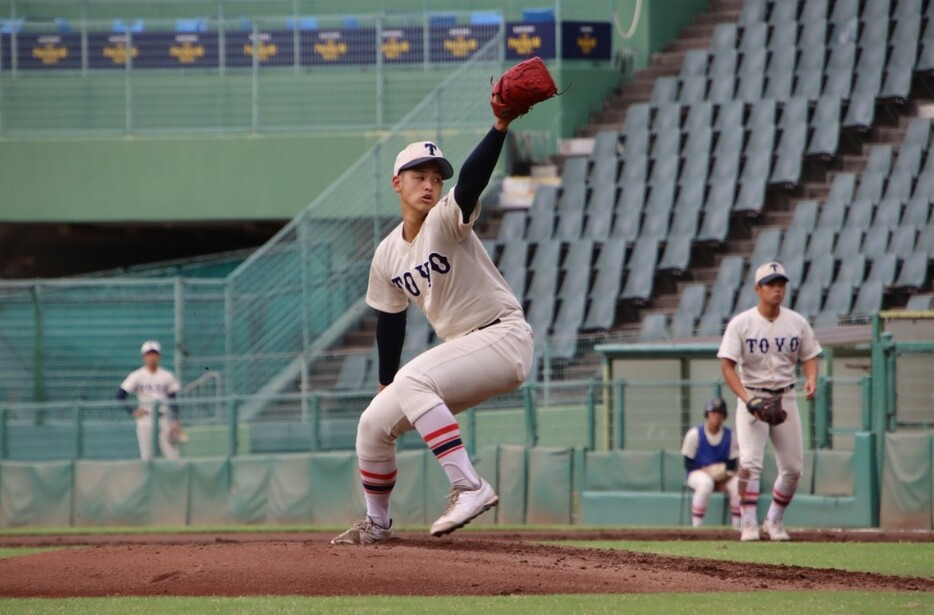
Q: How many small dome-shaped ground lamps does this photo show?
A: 0